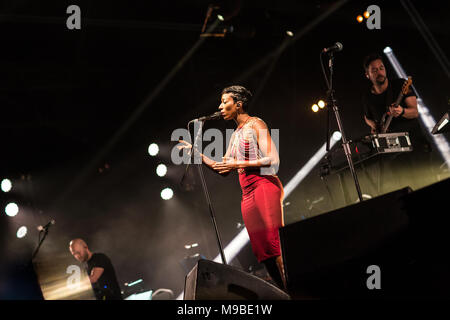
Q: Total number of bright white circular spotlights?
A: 6